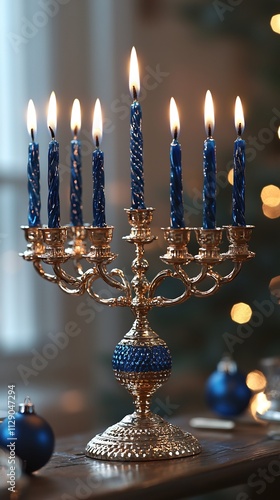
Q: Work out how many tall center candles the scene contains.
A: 1